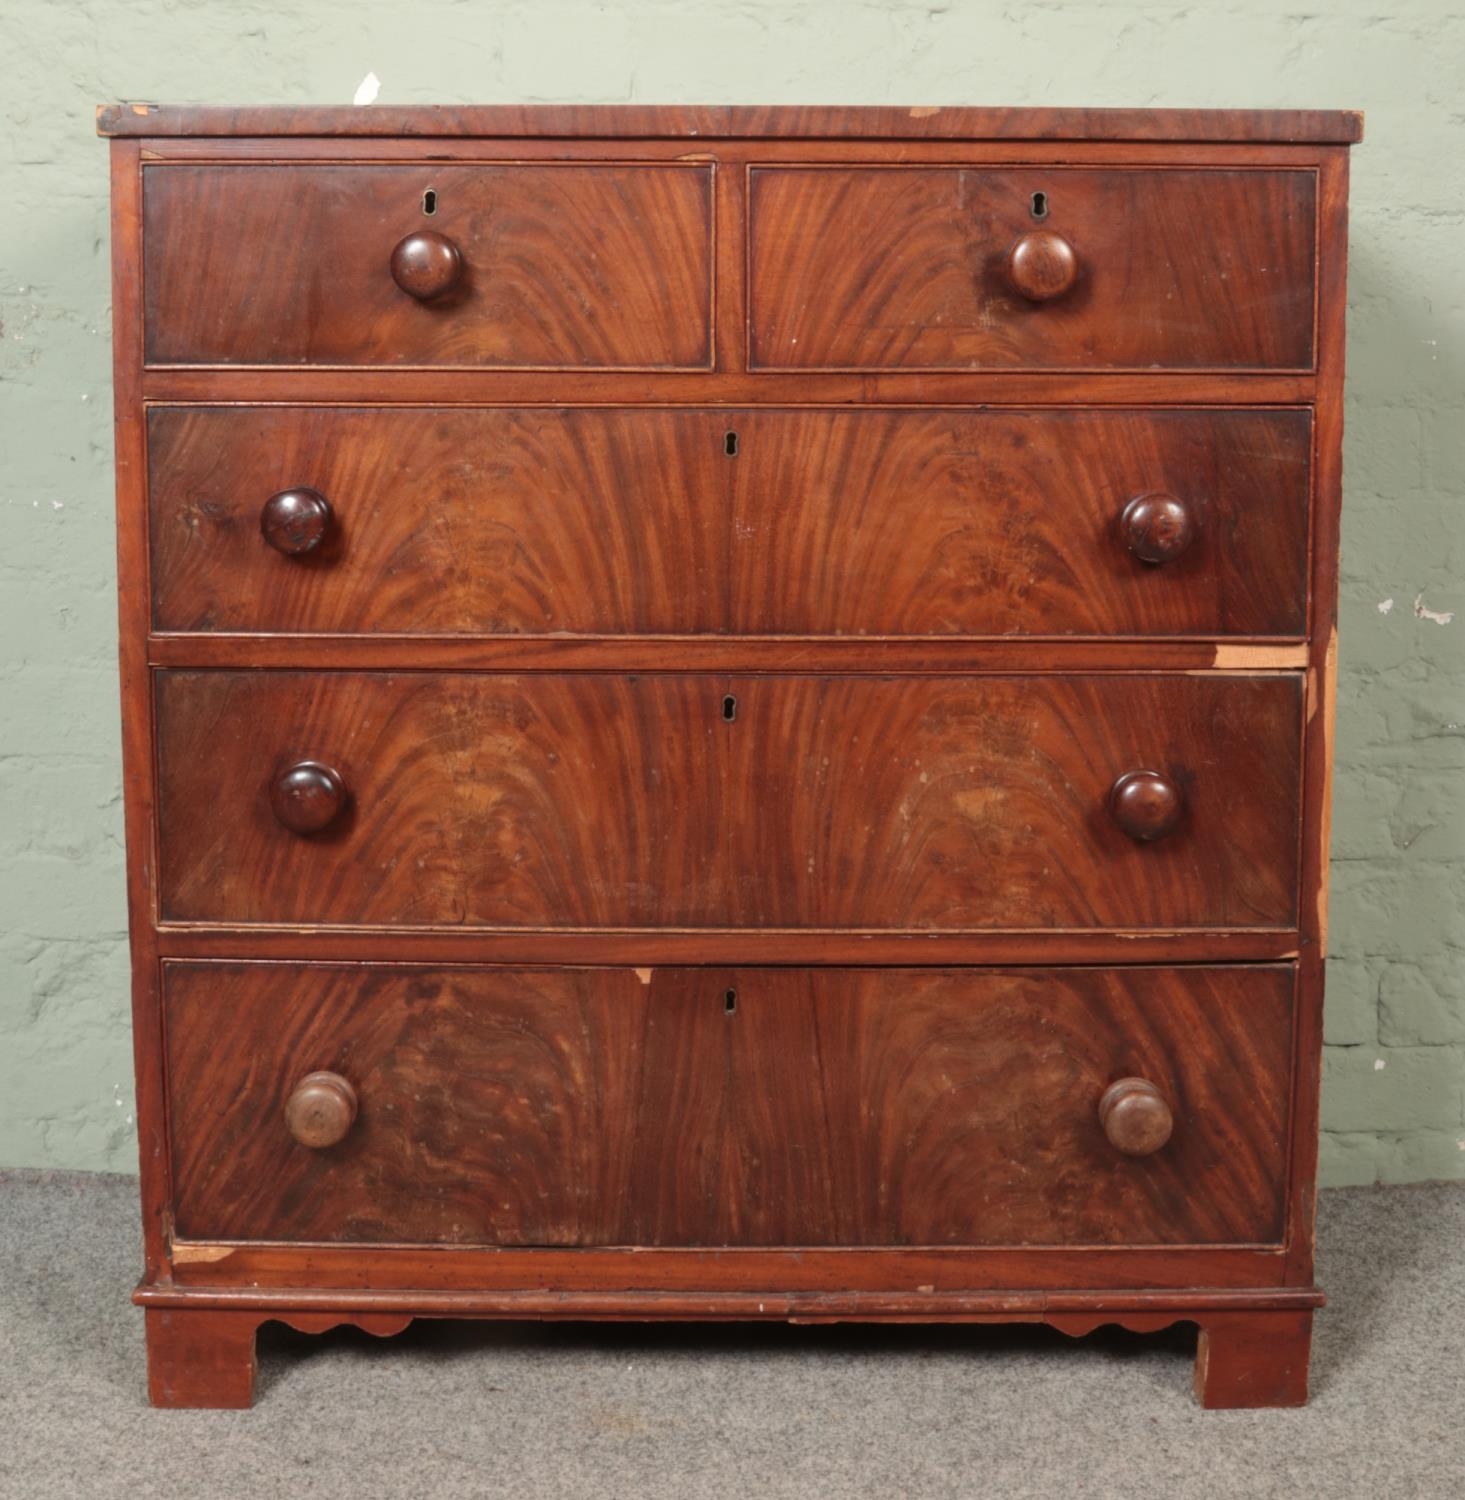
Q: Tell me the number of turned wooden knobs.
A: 8